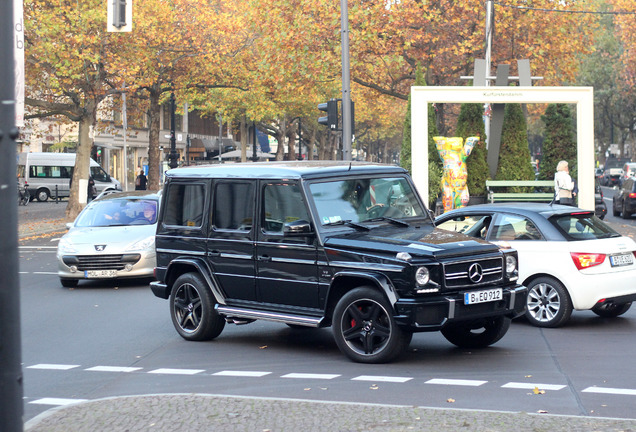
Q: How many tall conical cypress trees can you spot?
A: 4